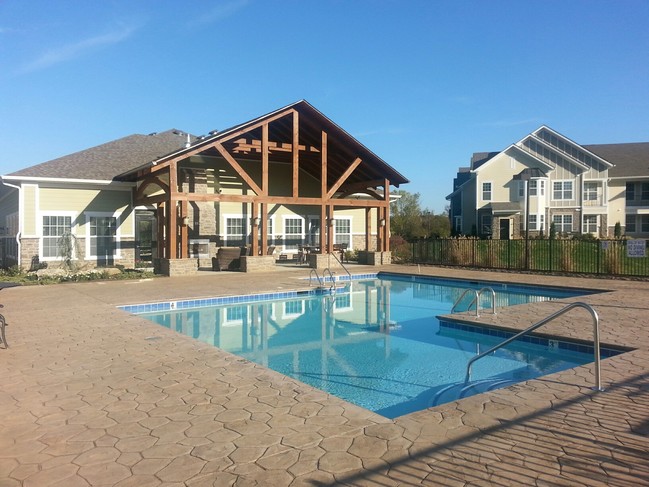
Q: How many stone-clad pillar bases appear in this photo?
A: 4